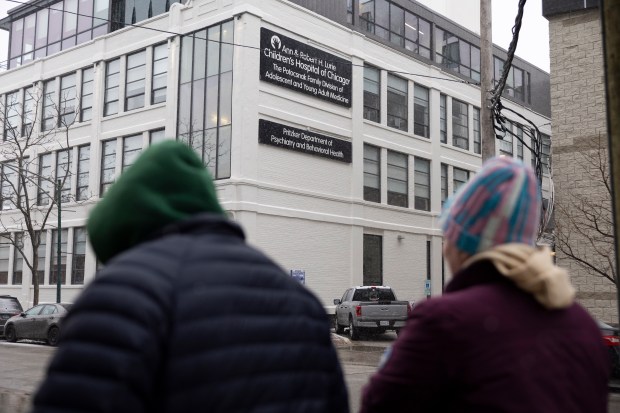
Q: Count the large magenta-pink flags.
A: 0